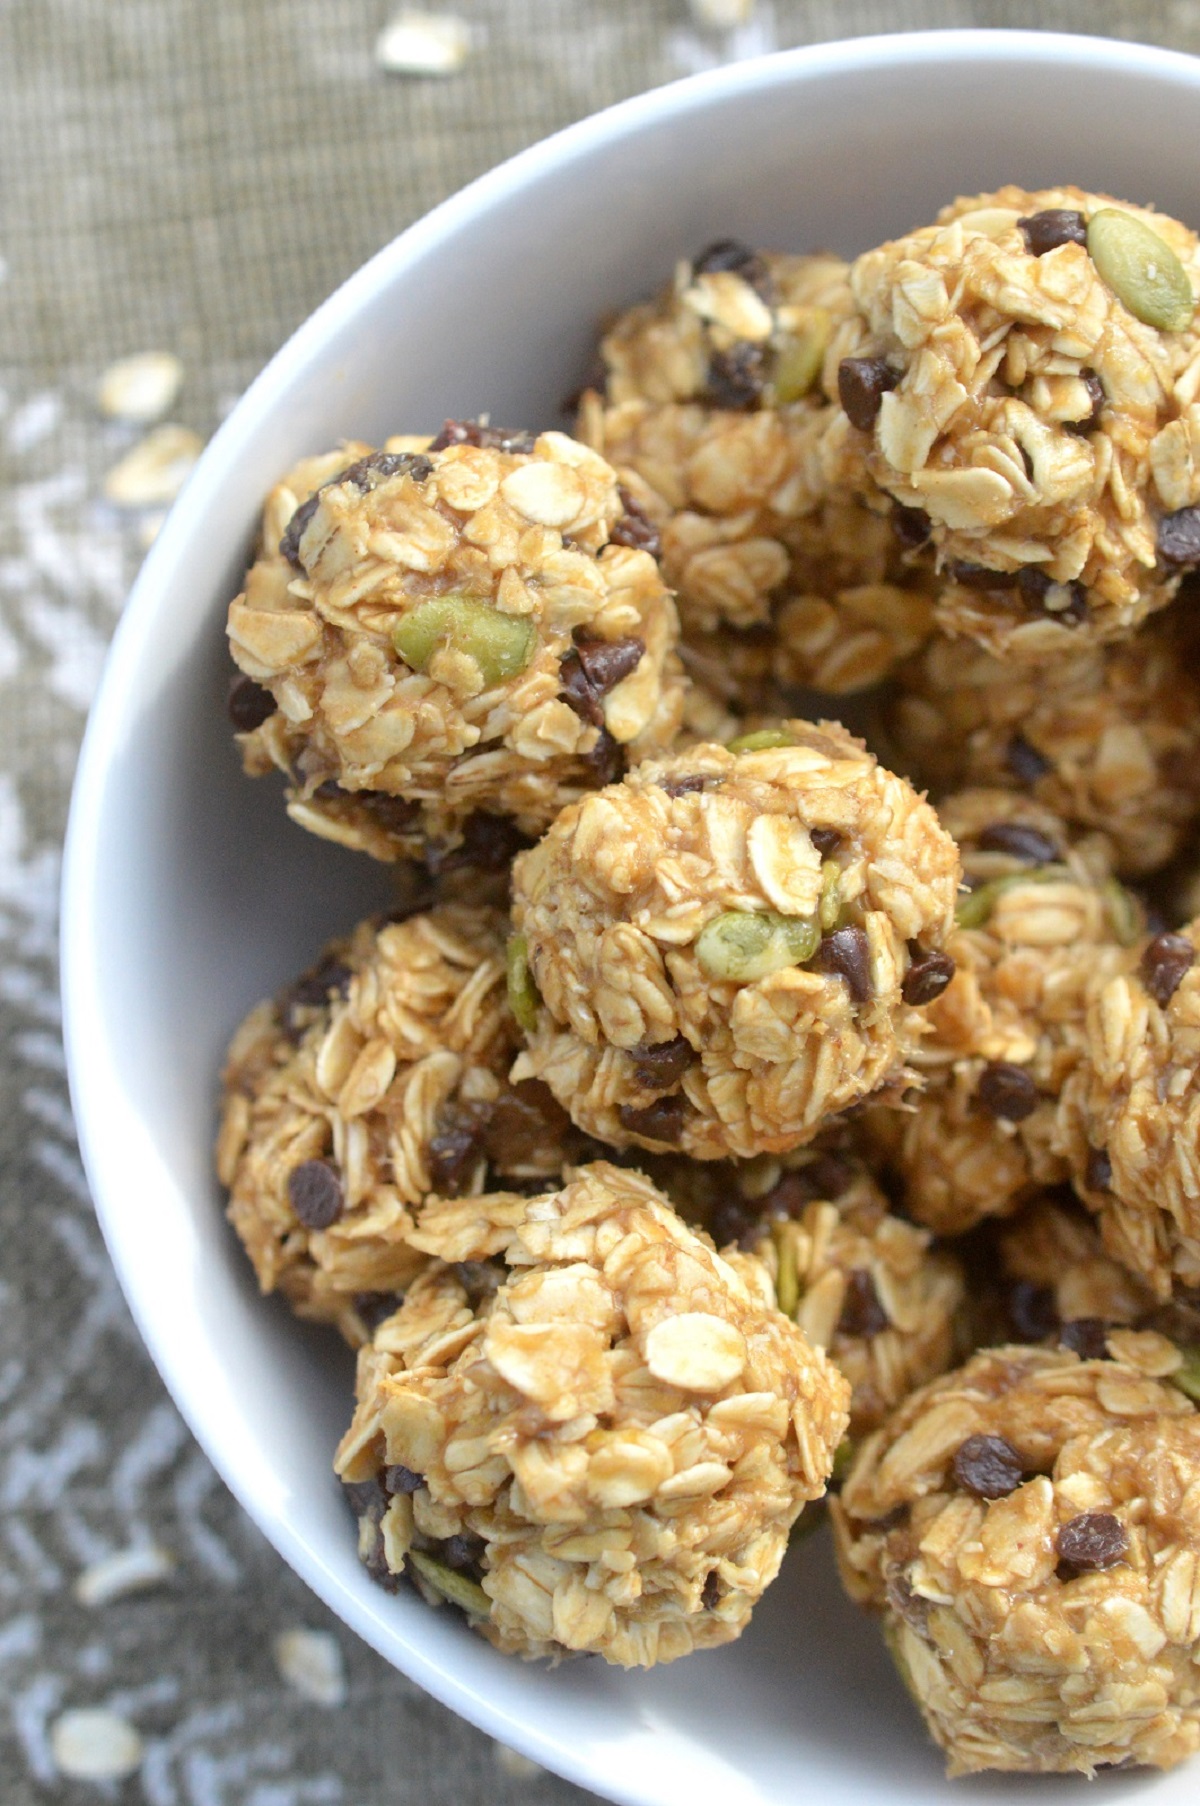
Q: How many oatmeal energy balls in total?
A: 12